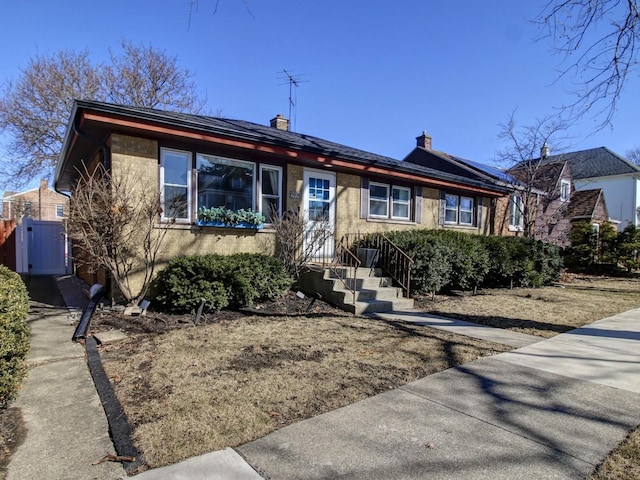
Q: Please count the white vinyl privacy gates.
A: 1